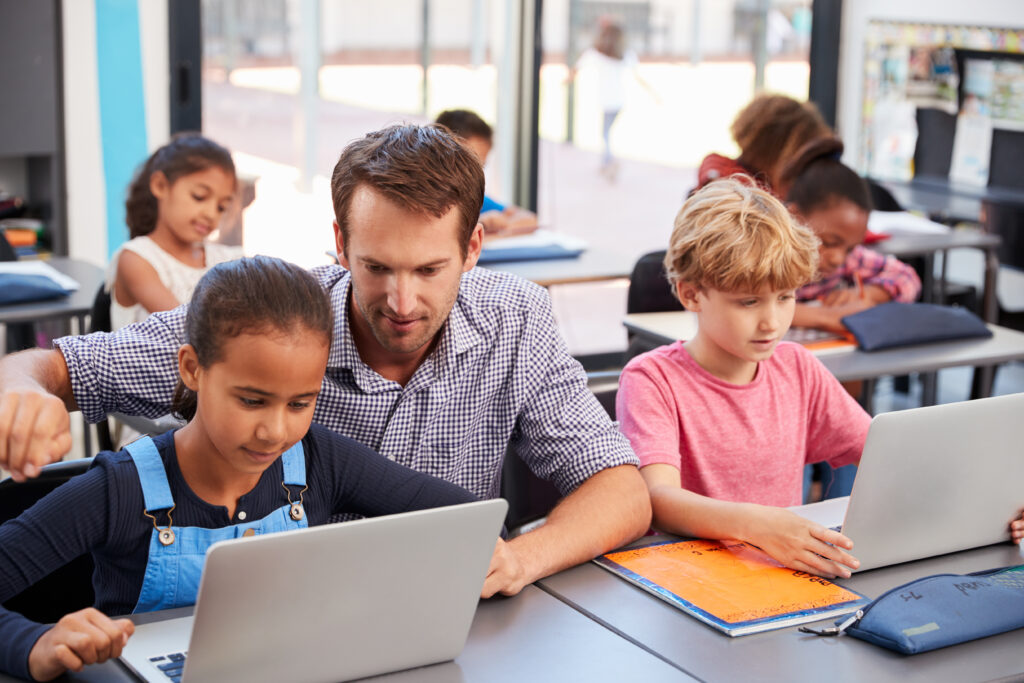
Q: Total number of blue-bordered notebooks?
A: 1